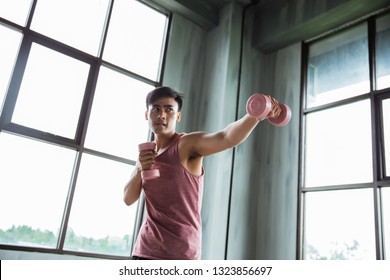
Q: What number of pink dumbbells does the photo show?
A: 2